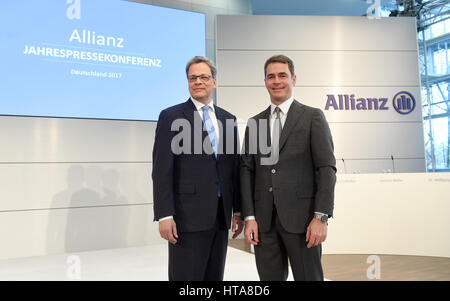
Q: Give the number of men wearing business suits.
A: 2